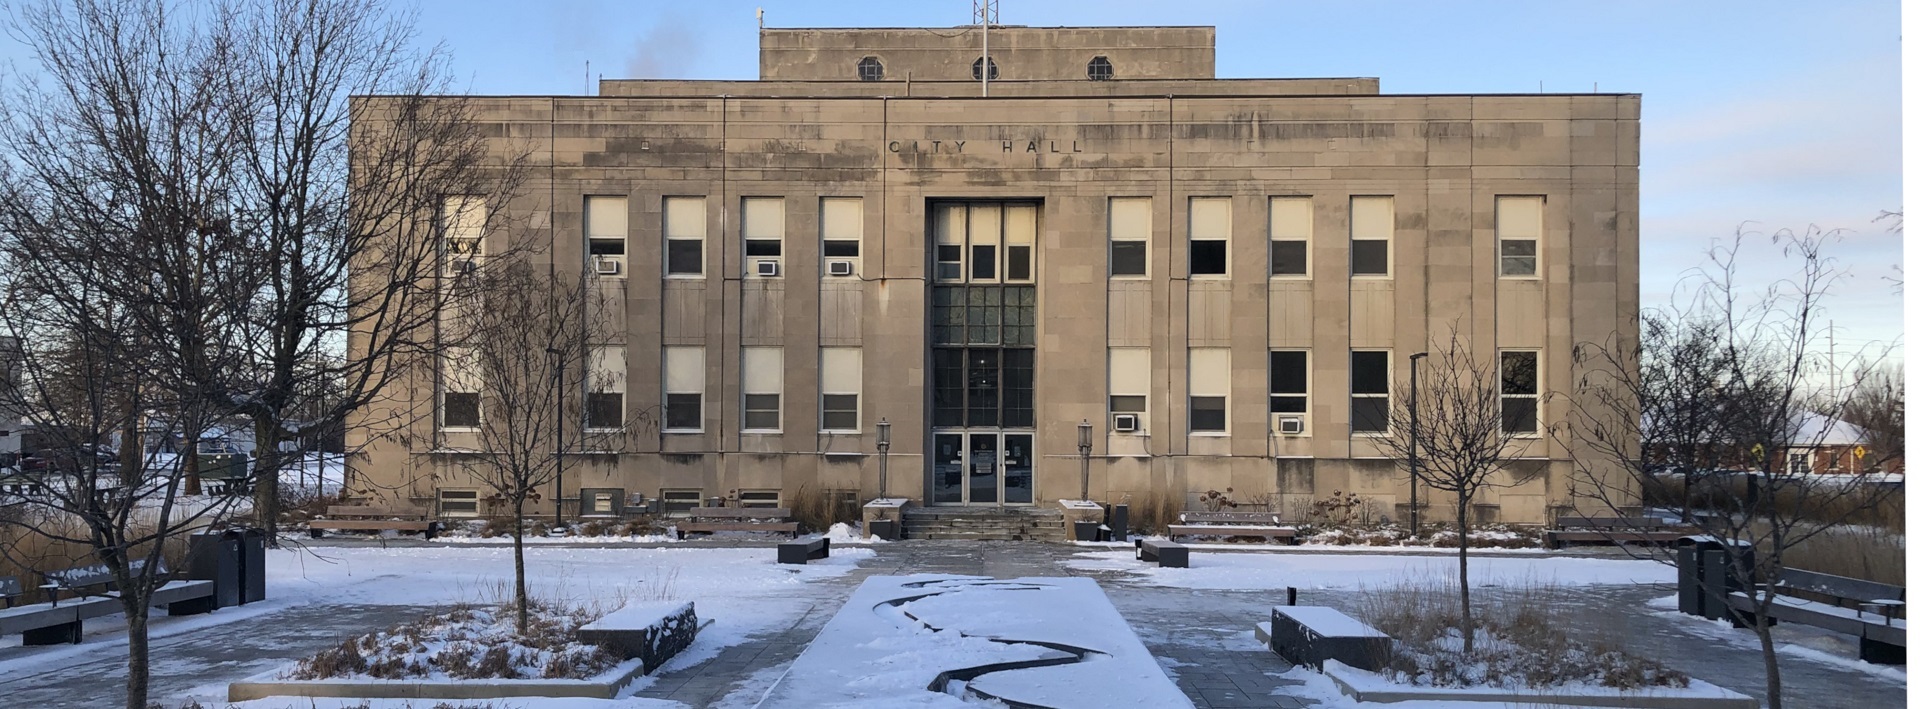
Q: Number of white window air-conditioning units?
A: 6